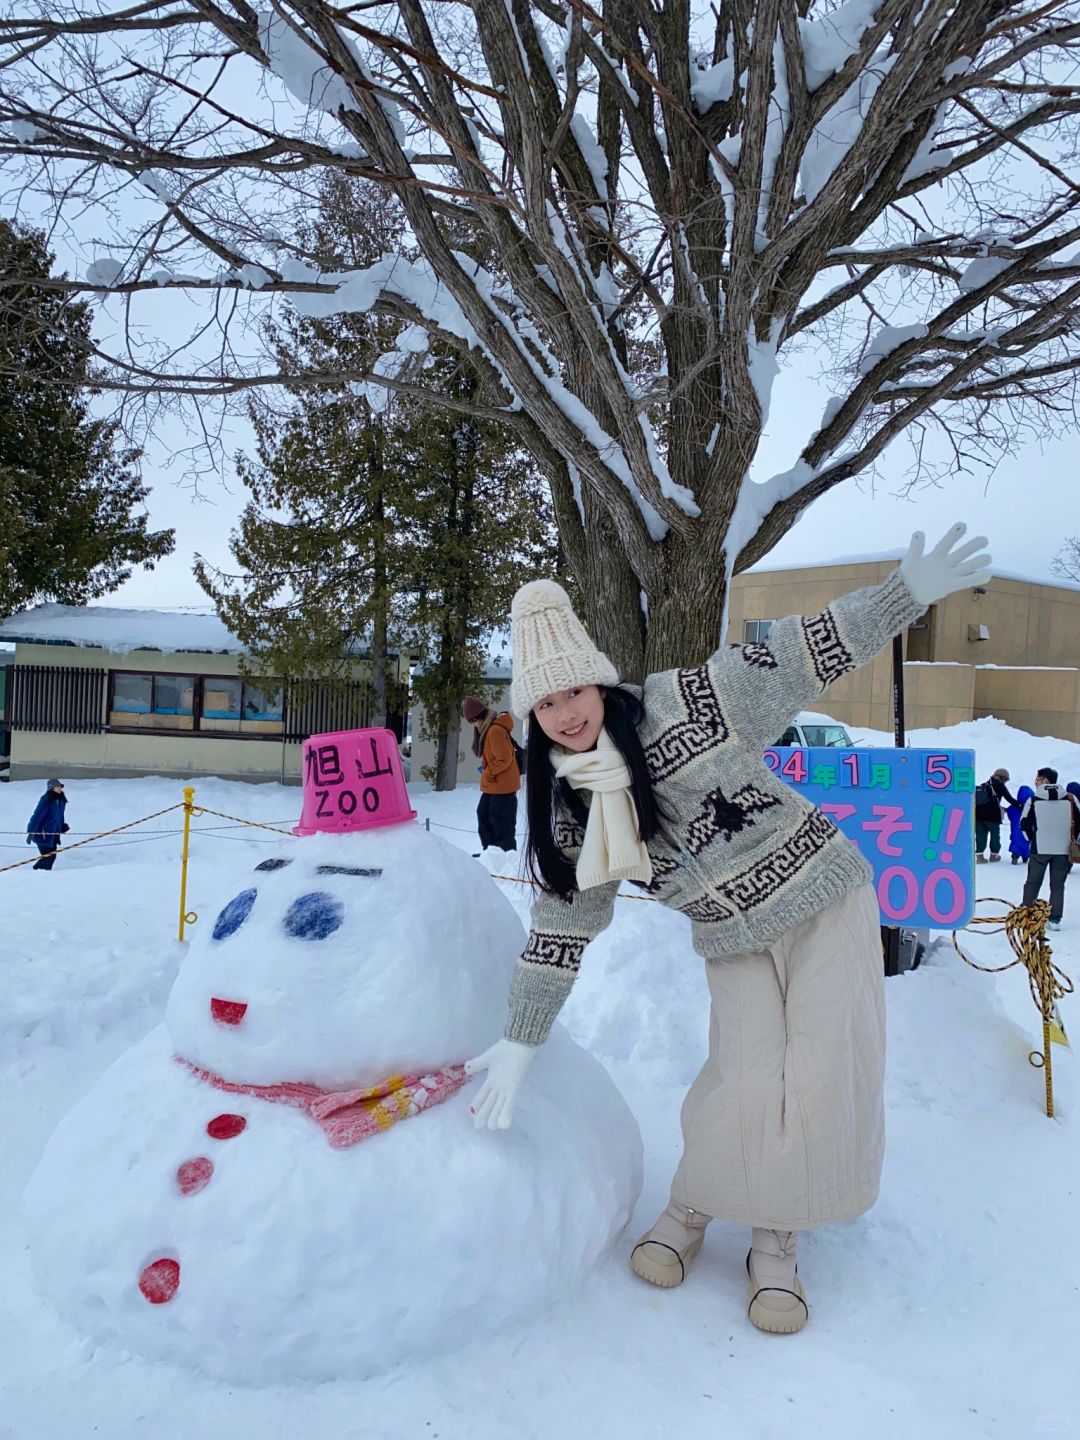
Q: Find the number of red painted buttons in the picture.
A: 3